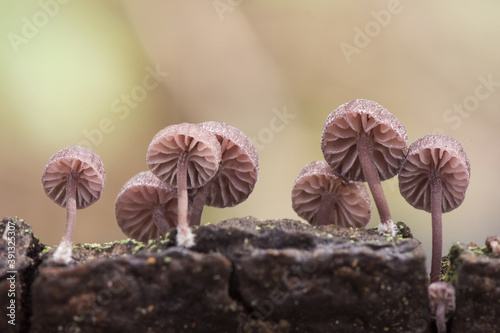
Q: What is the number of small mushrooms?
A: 8